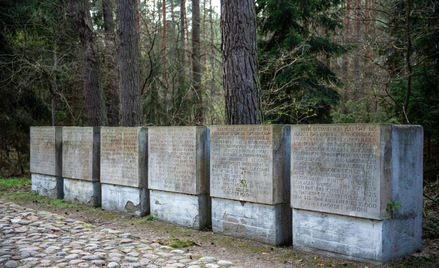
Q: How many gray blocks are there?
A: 6